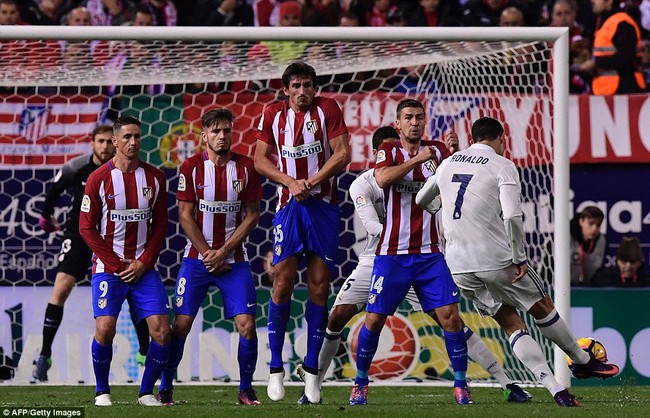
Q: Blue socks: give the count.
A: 8